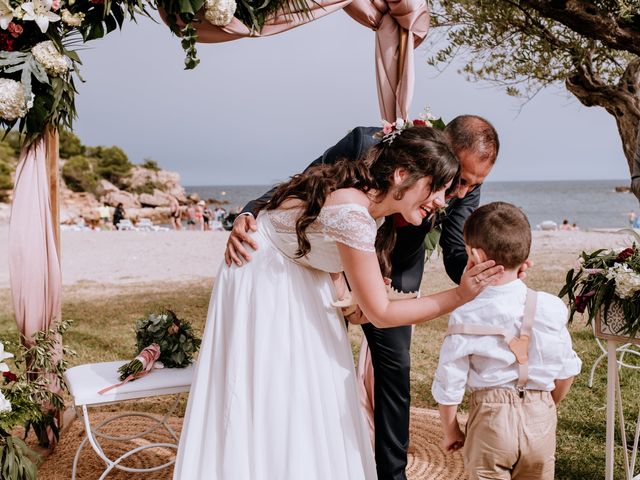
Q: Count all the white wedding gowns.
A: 1